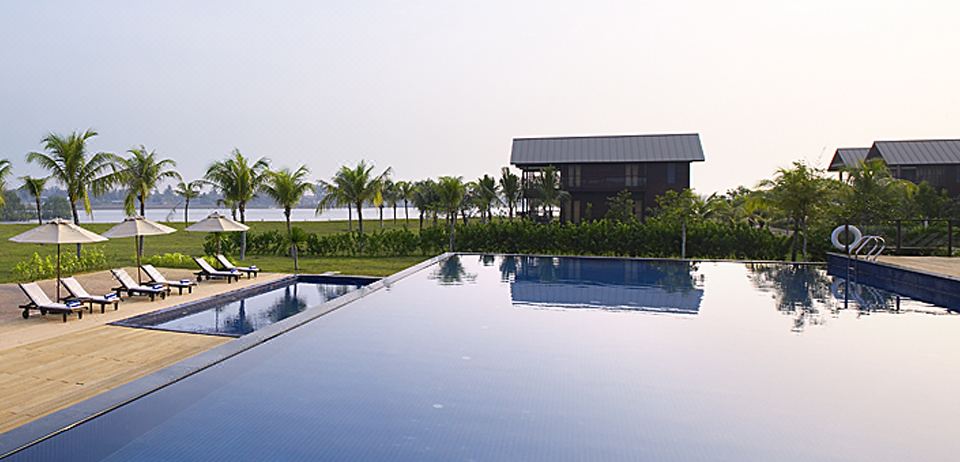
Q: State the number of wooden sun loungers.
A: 6